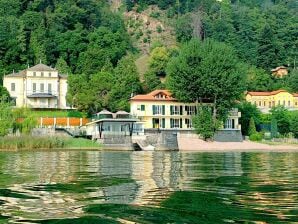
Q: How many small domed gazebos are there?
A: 2